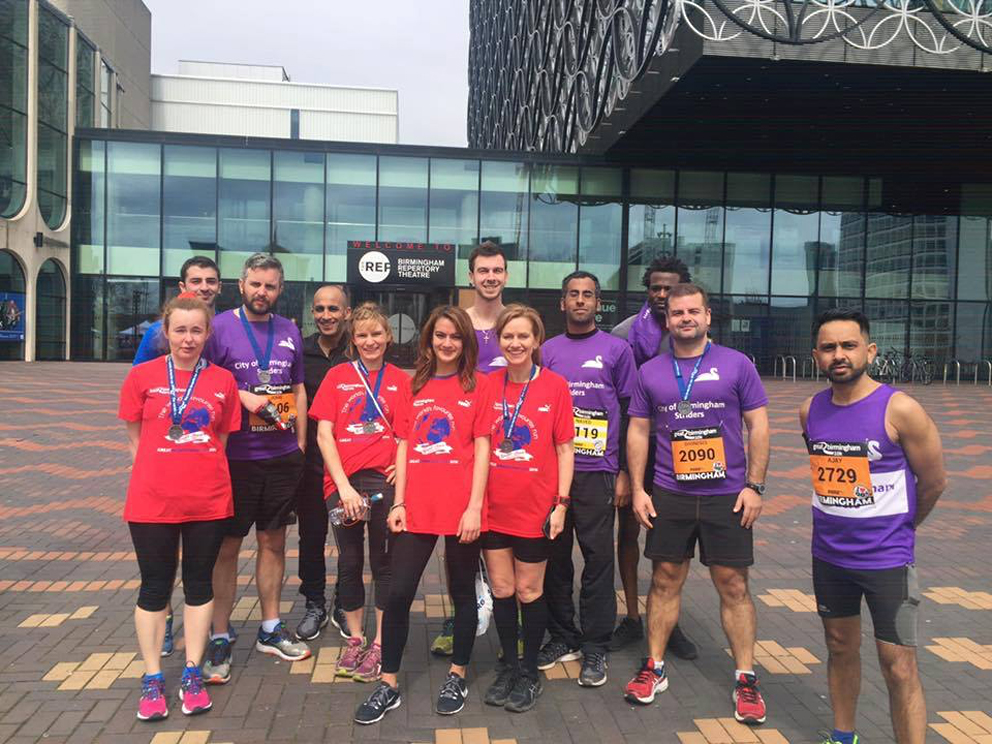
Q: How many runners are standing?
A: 12